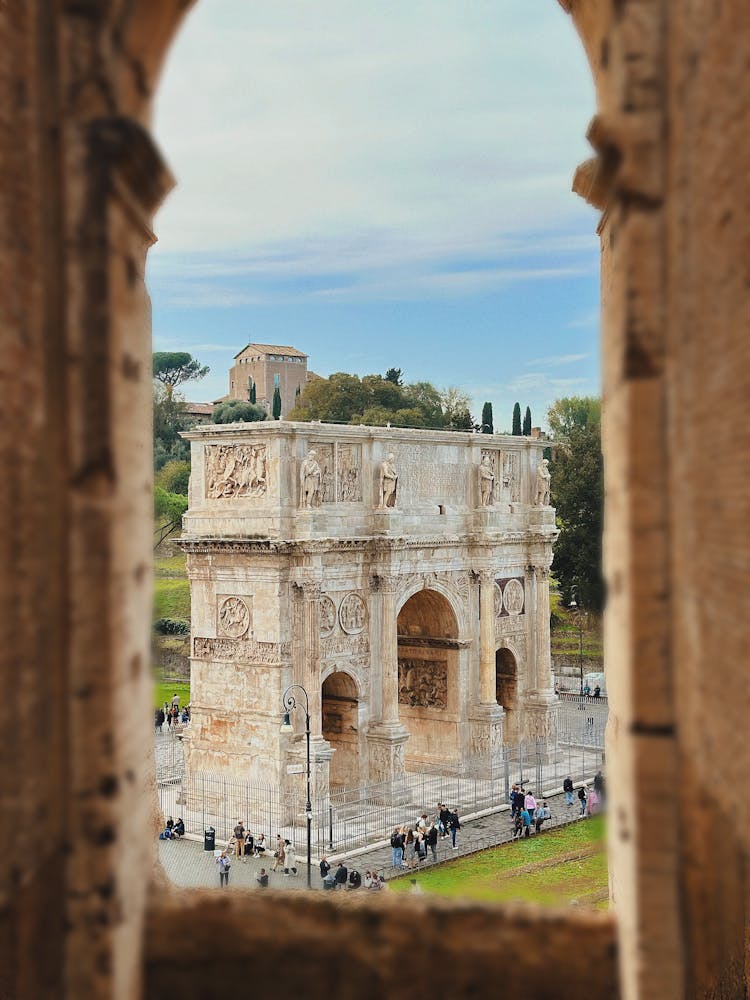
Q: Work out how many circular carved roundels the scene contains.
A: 5